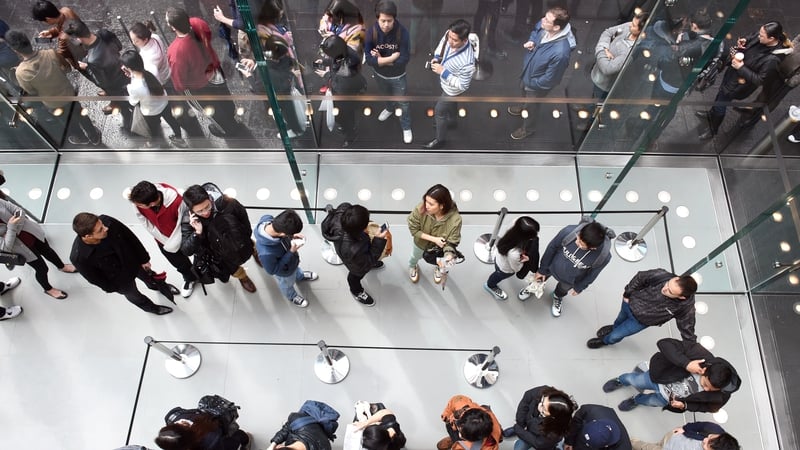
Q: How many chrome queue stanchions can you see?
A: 6